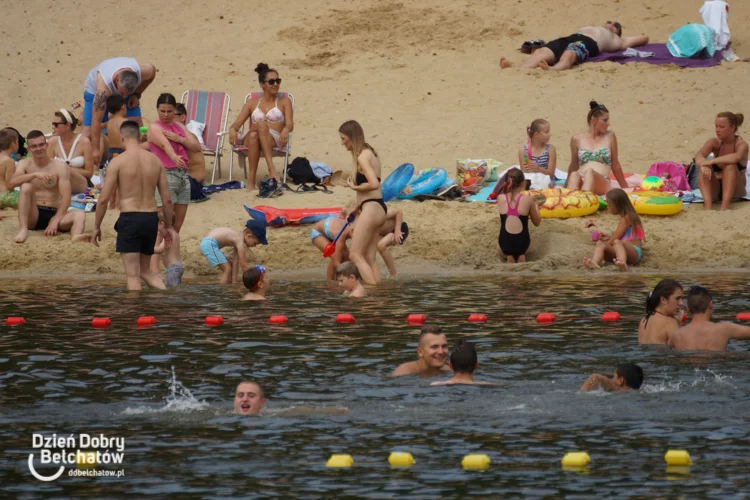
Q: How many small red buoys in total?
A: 11